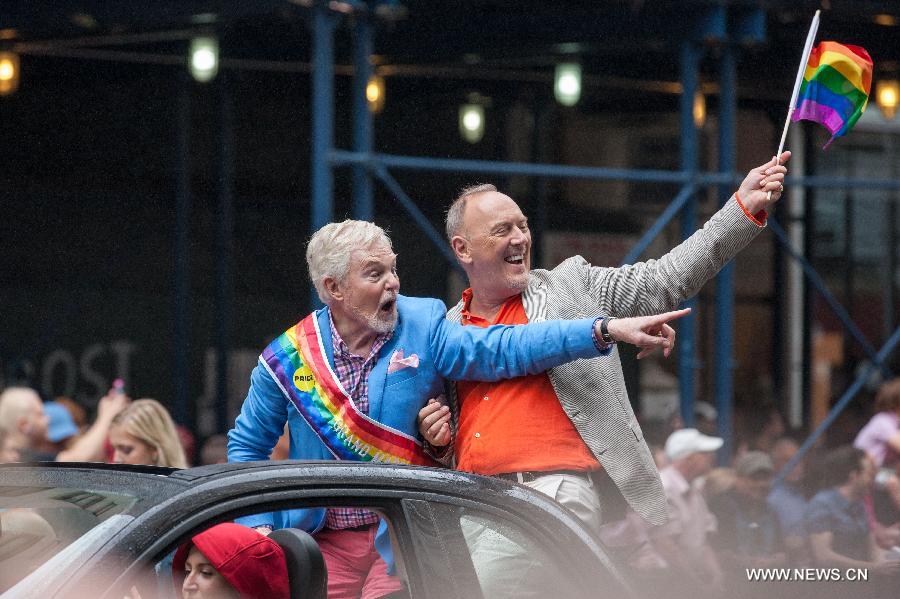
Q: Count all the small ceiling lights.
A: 7